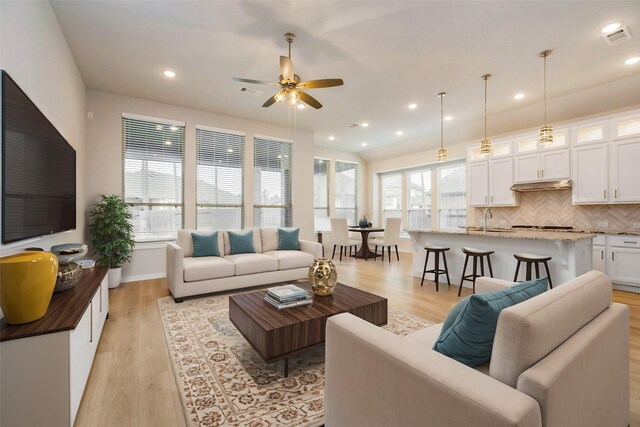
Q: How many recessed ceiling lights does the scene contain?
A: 11